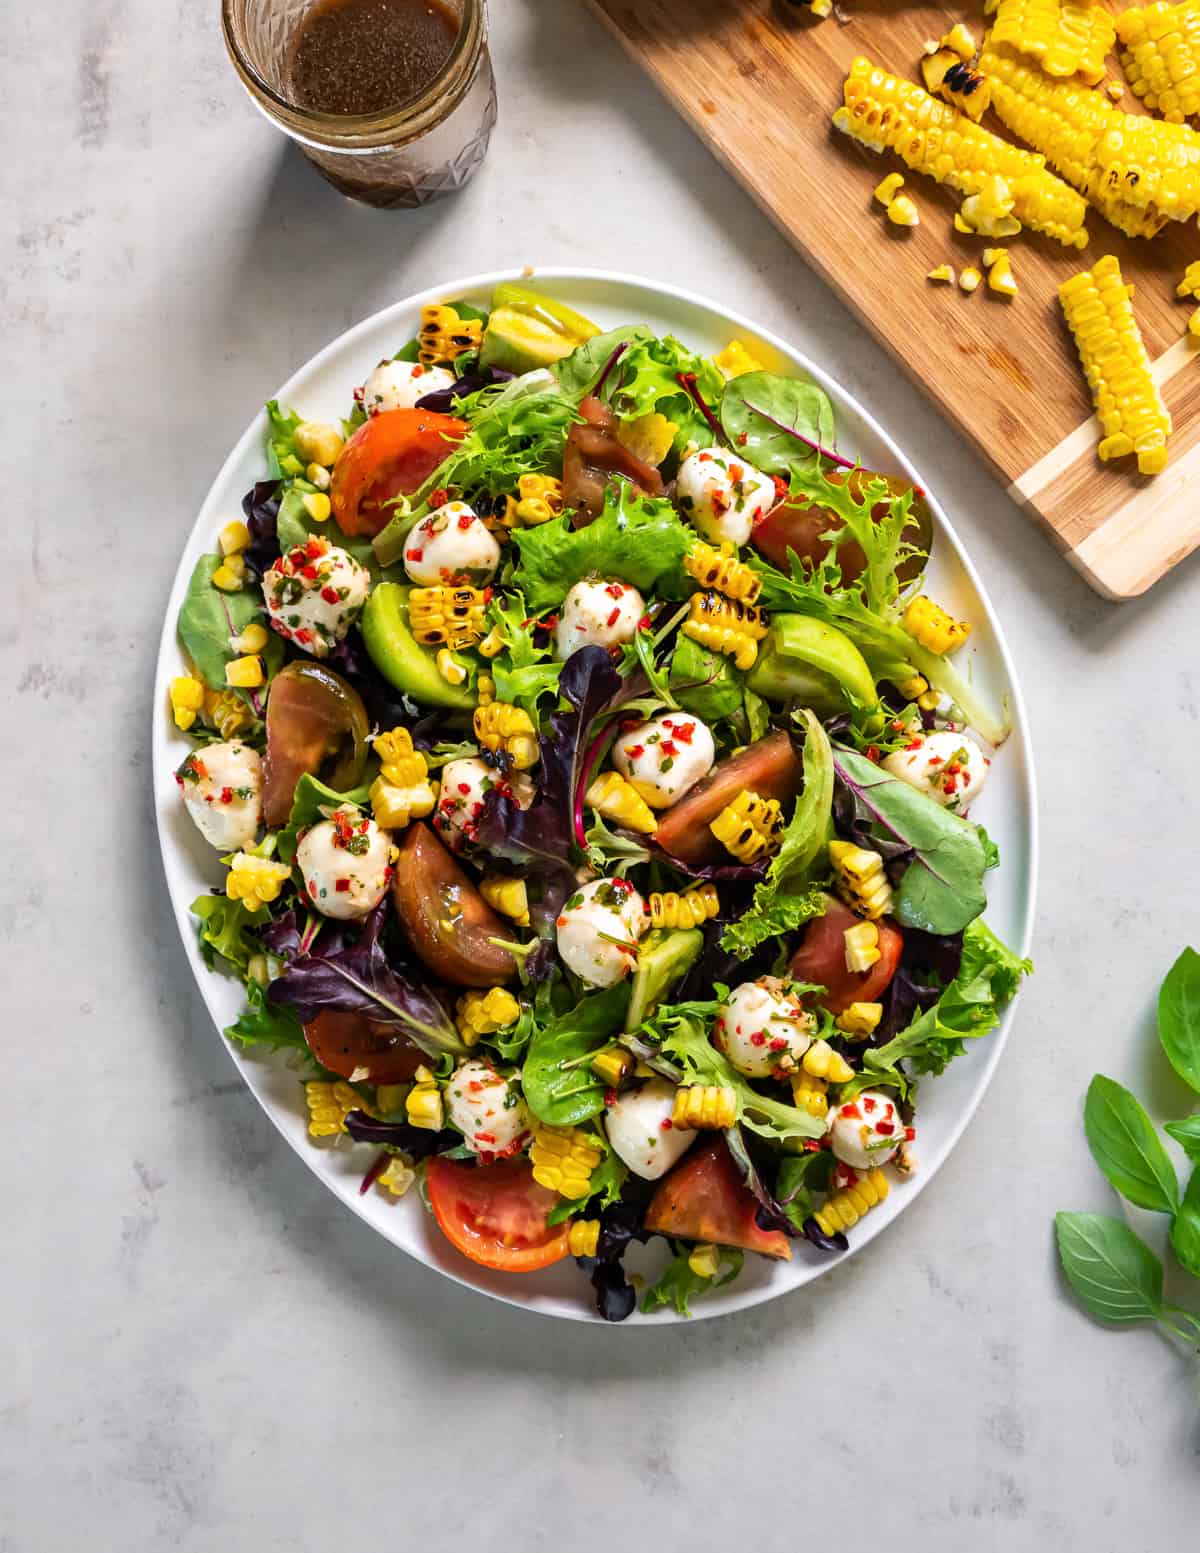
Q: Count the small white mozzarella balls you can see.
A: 15